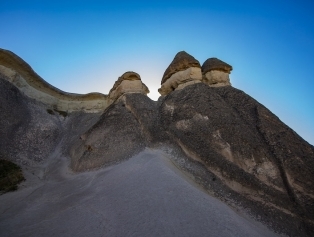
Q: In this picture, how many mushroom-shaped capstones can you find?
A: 3